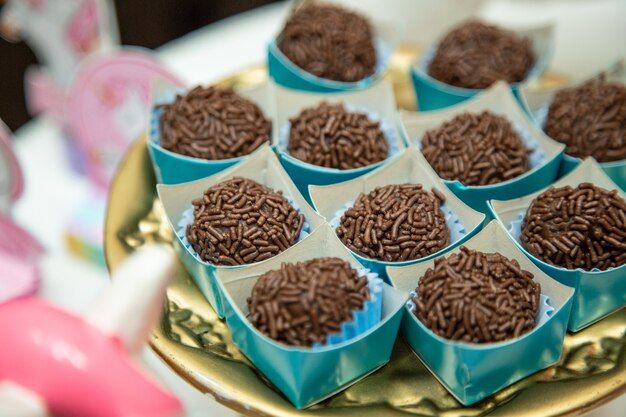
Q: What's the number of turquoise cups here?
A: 11